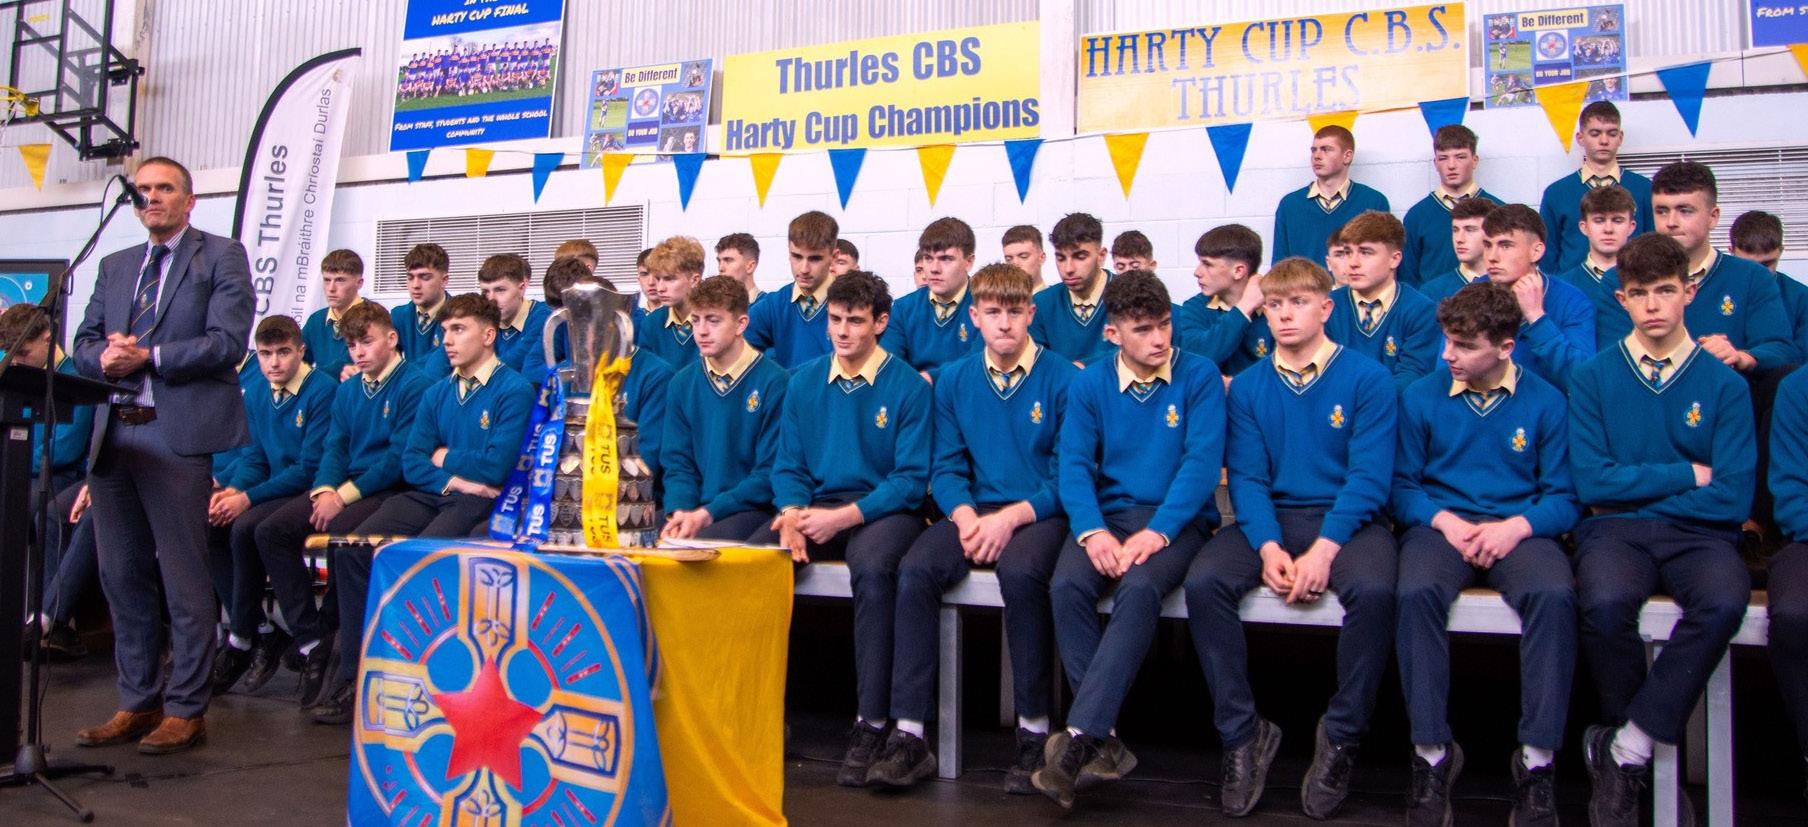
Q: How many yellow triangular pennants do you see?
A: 9